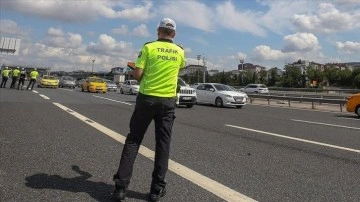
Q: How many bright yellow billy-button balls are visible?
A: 0